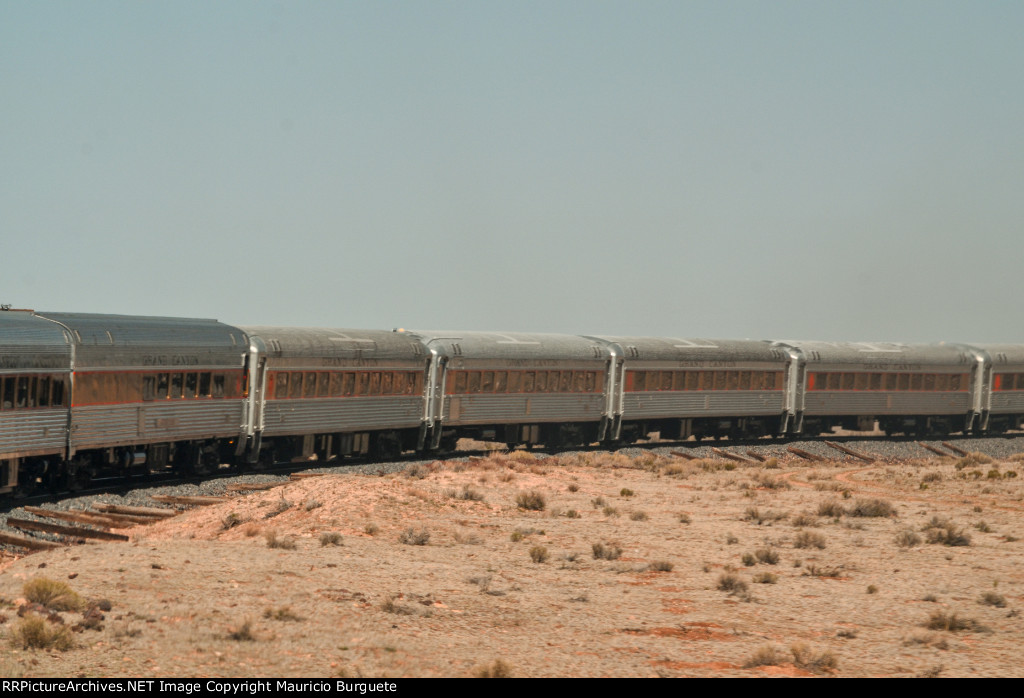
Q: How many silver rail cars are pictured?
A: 7